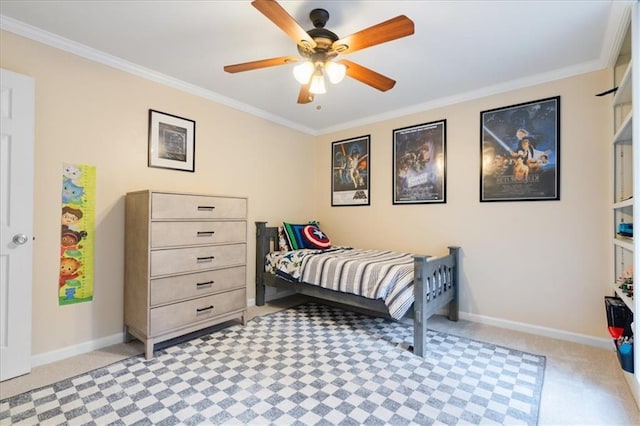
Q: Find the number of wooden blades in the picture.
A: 5